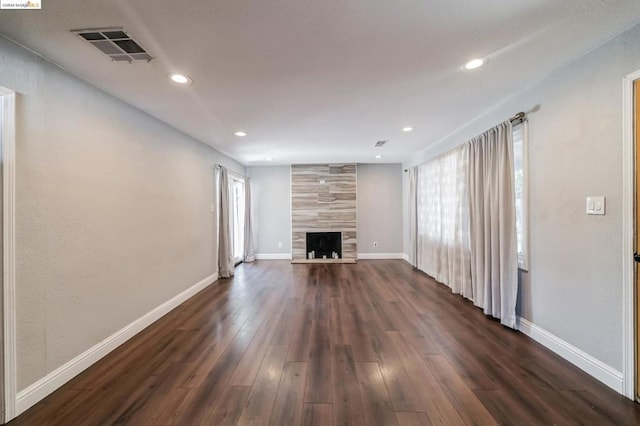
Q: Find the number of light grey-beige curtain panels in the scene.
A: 4